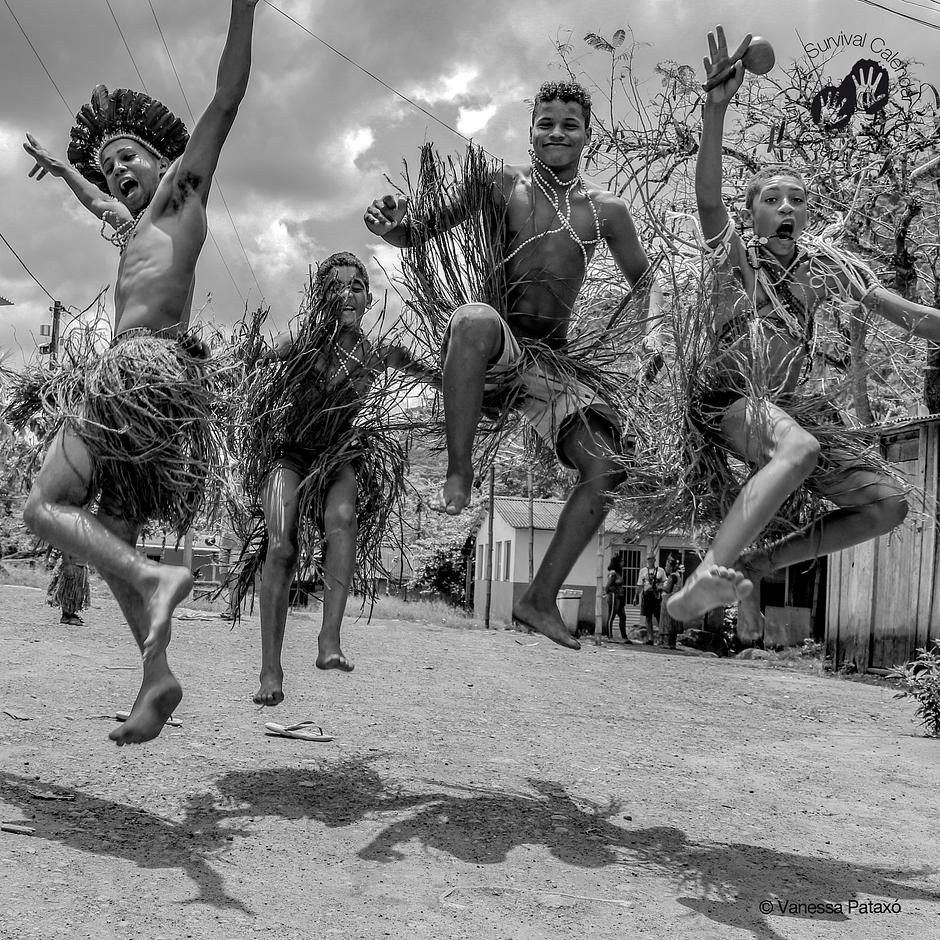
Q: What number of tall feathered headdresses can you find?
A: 1